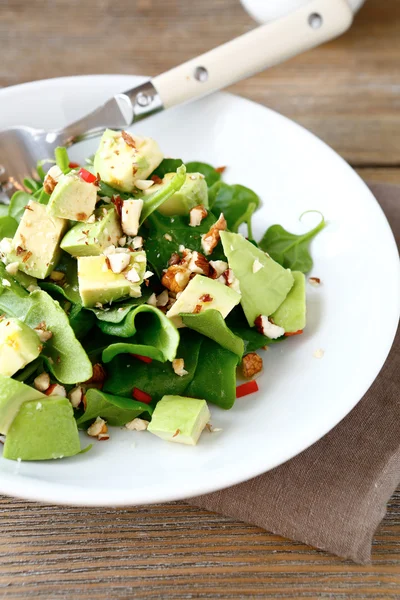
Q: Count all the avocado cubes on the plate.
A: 13